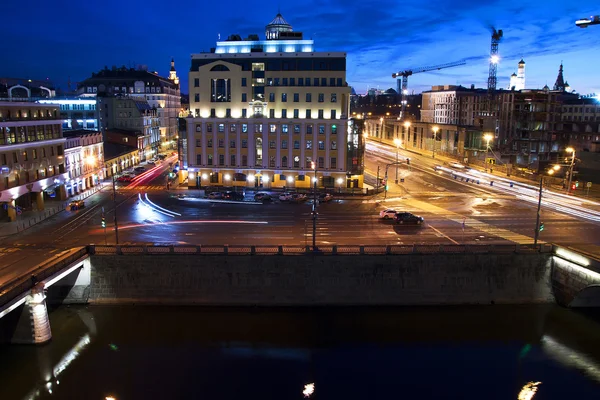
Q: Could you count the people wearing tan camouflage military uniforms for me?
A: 0